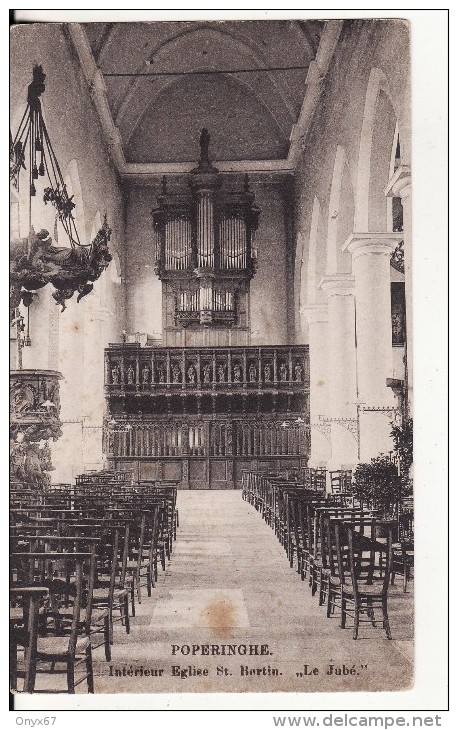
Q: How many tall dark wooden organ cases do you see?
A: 1